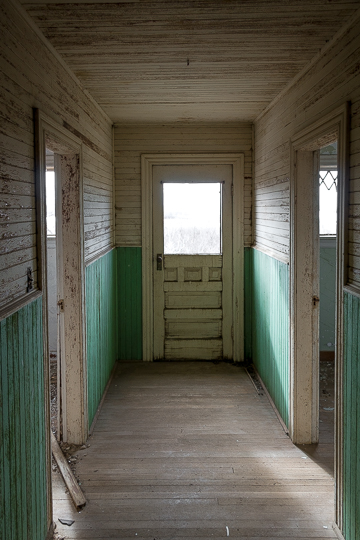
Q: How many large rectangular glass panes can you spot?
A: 1